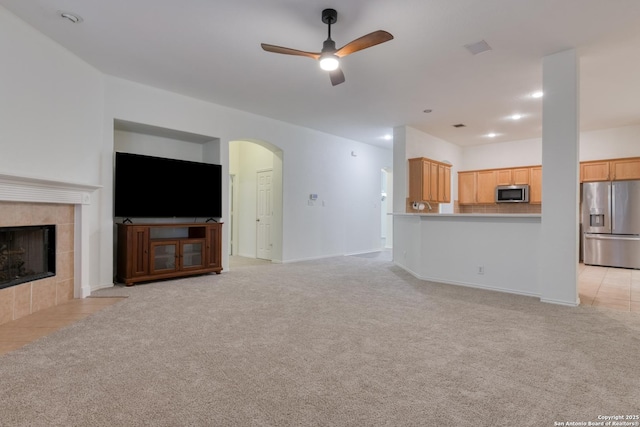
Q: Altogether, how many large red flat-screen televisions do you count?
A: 0